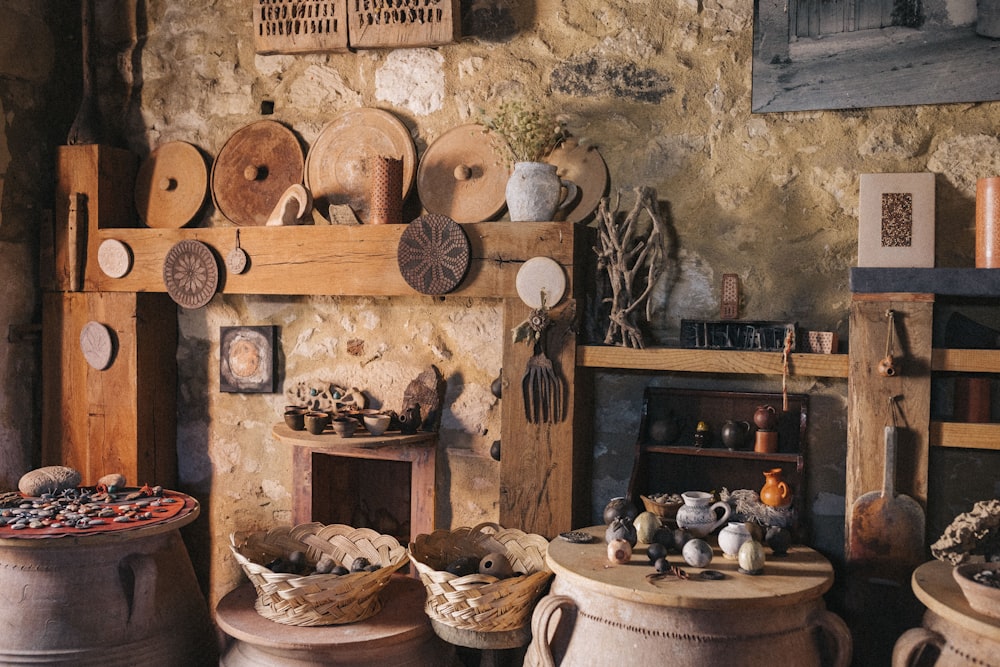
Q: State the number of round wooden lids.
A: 5